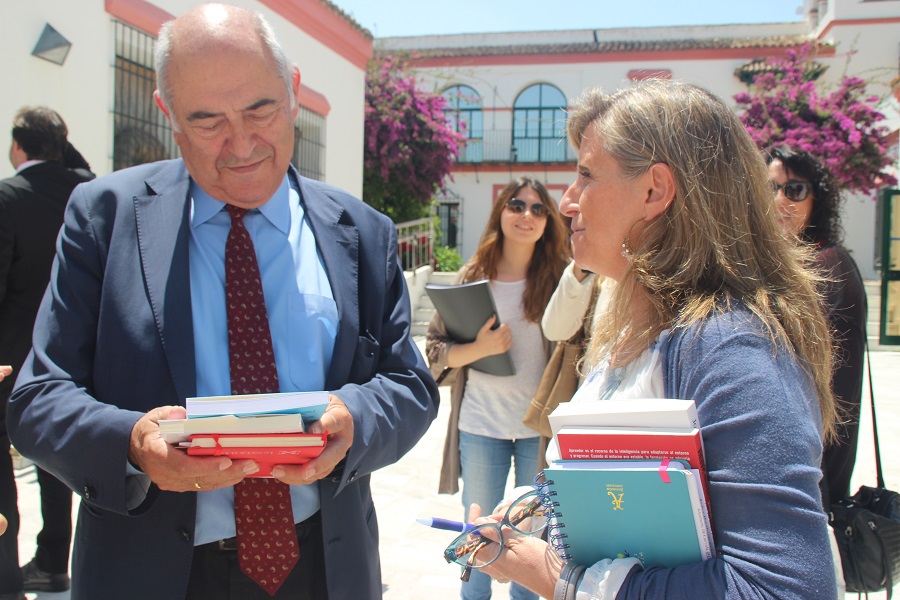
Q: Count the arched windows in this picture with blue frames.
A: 2